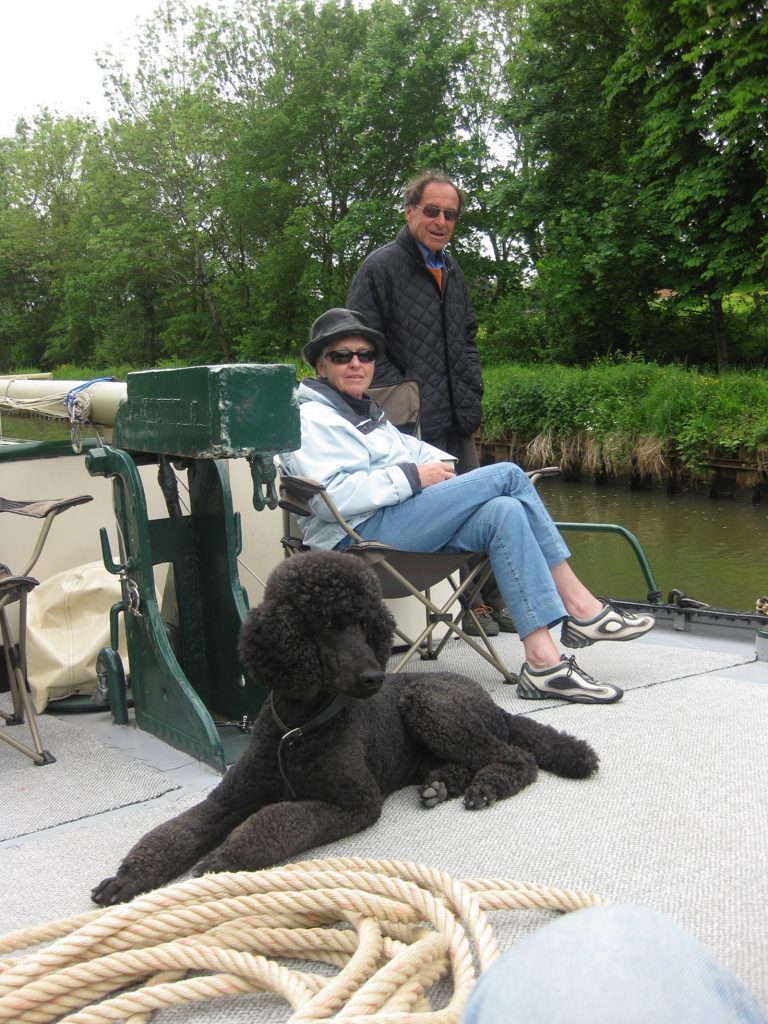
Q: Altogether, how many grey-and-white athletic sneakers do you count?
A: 2